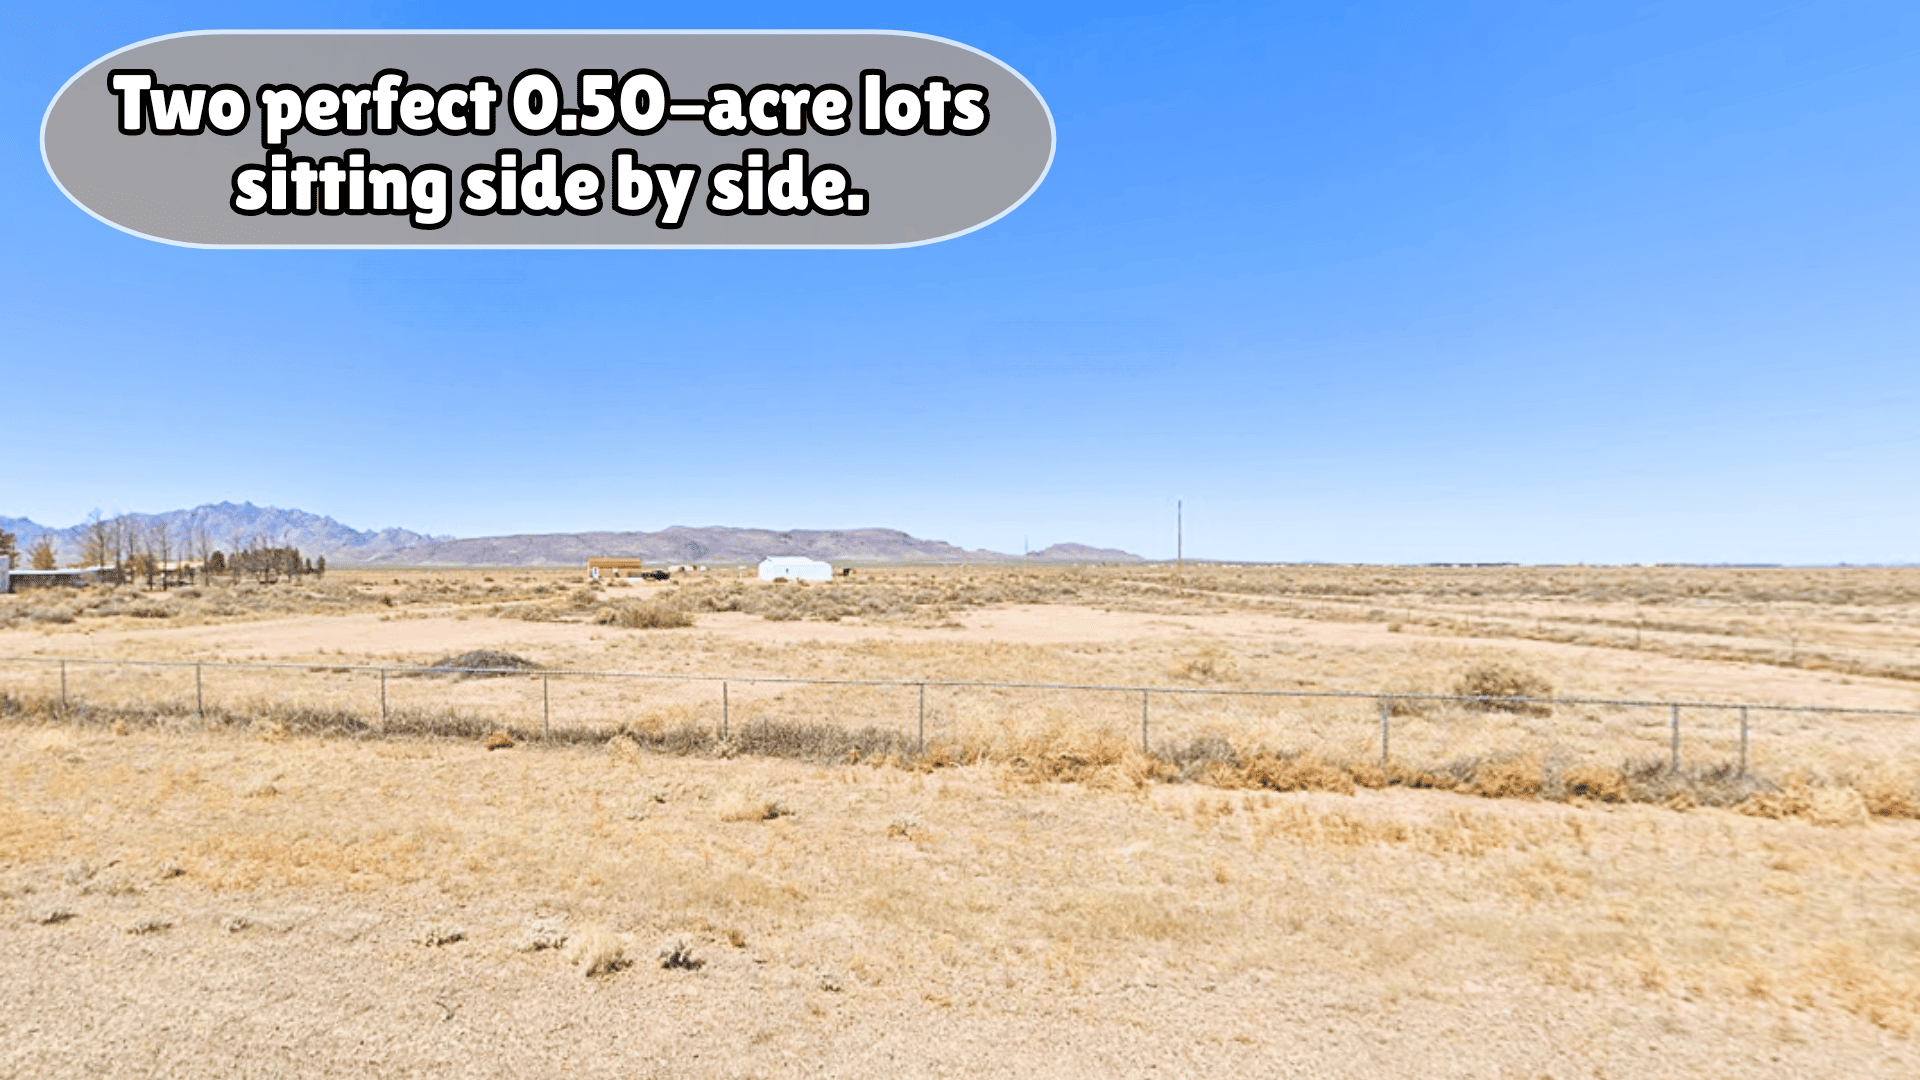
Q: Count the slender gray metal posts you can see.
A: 10